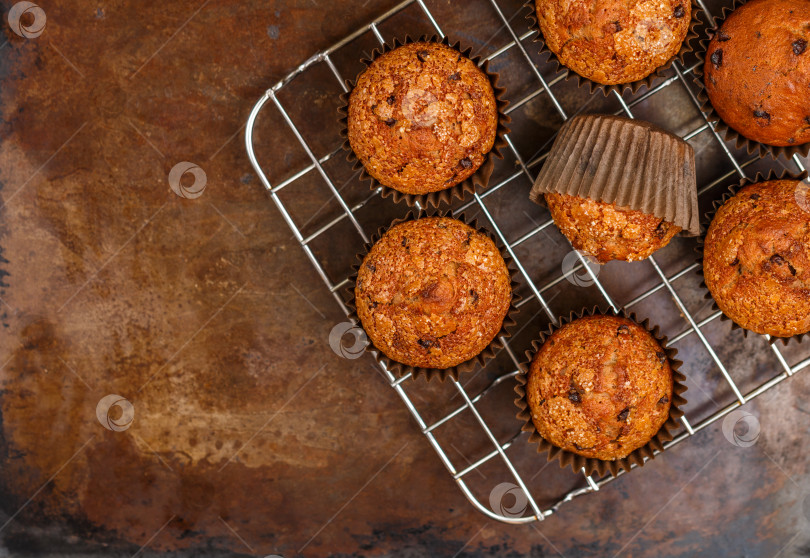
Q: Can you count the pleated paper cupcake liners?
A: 7